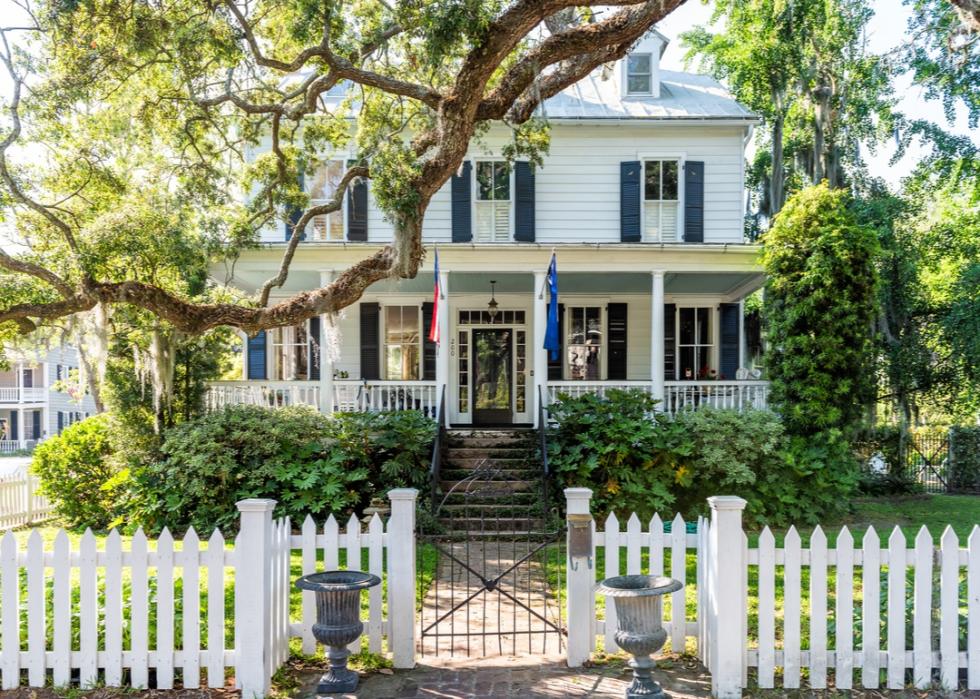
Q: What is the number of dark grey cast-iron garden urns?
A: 2